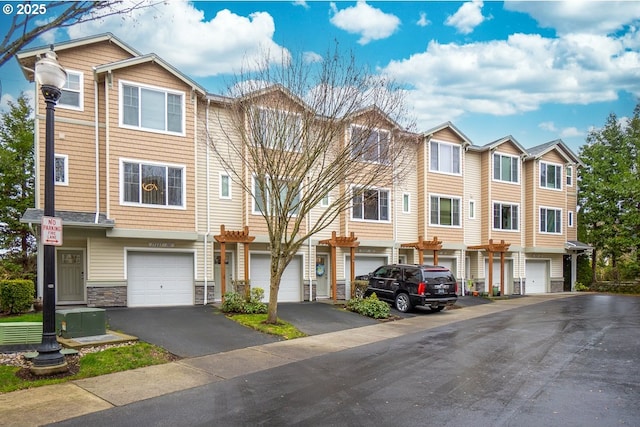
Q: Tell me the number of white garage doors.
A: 6